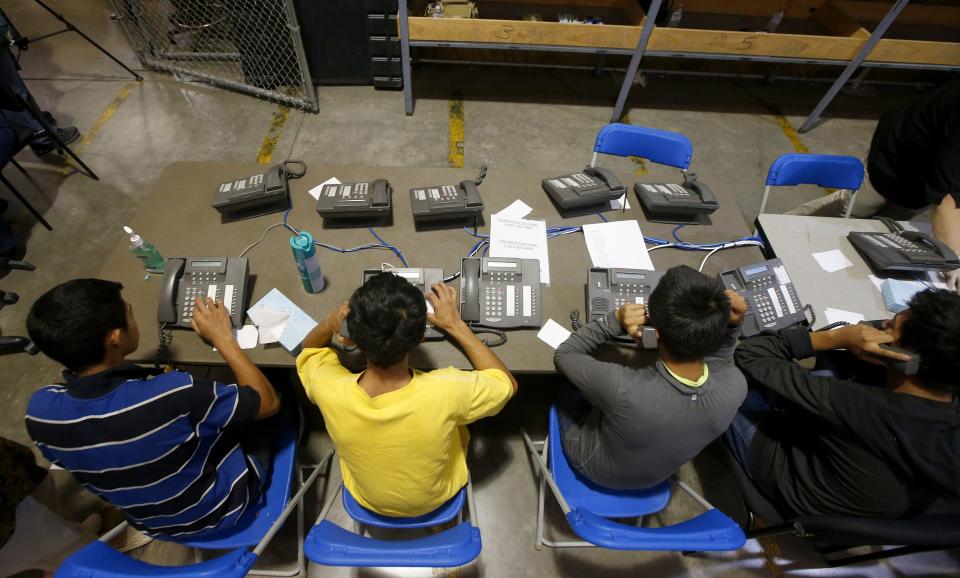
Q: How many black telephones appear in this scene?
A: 11